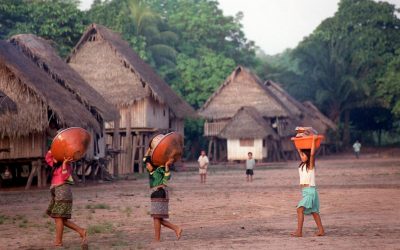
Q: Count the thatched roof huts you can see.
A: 7